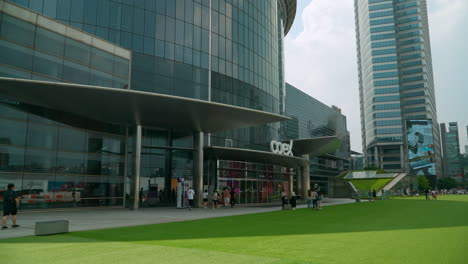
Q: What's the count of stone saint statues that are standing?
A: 0